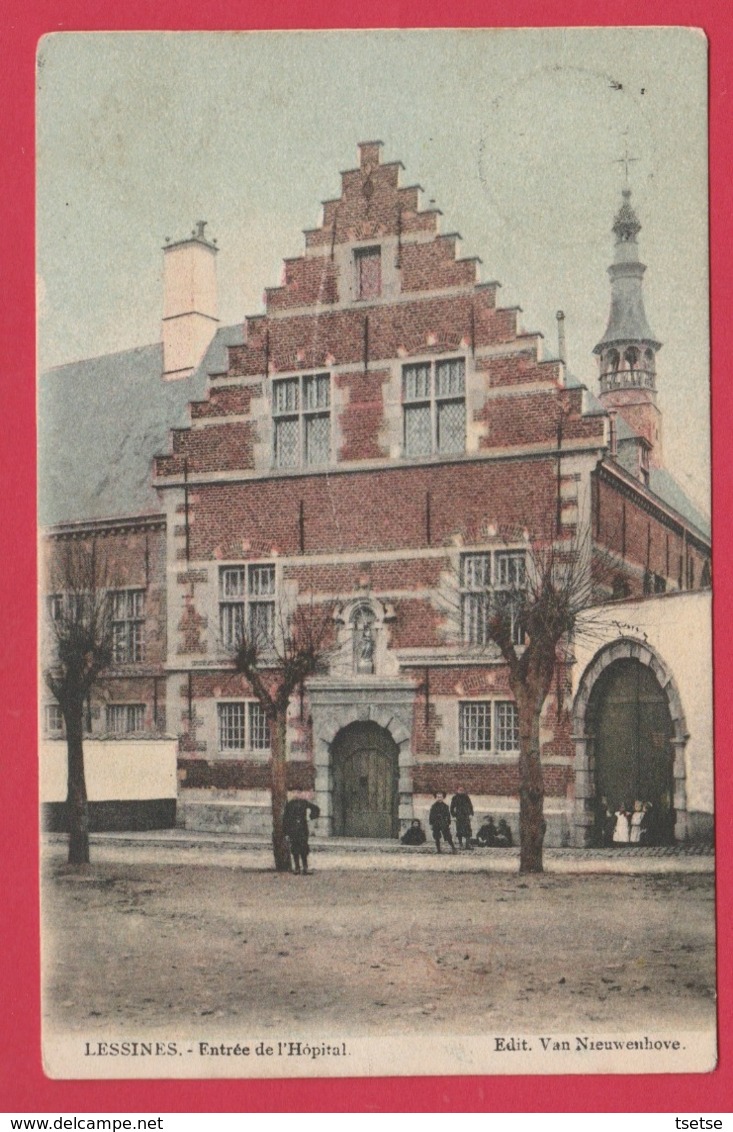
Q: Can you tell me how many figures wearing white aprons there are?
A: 2